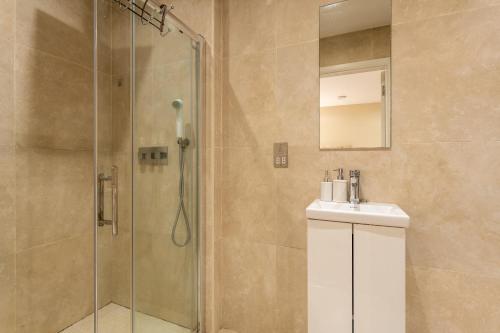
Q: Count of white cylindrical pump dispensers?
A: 2